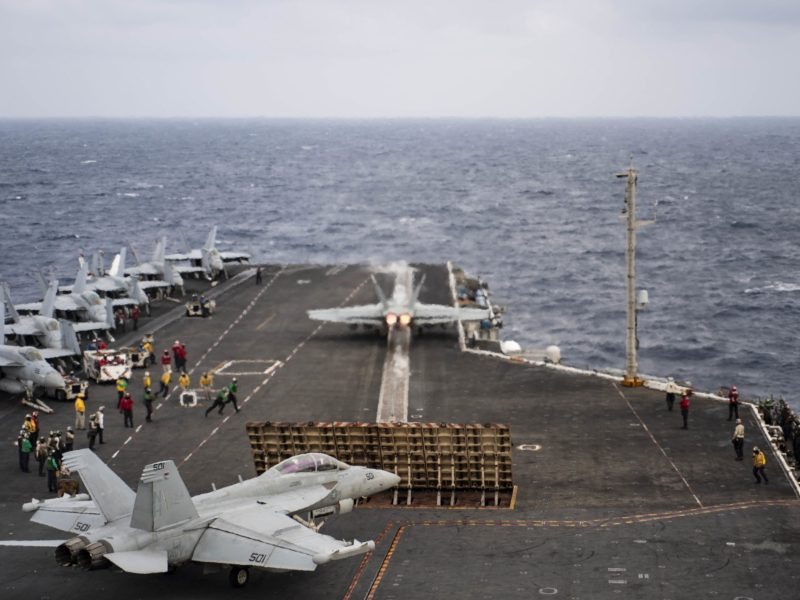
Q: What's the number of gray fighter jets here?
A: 8